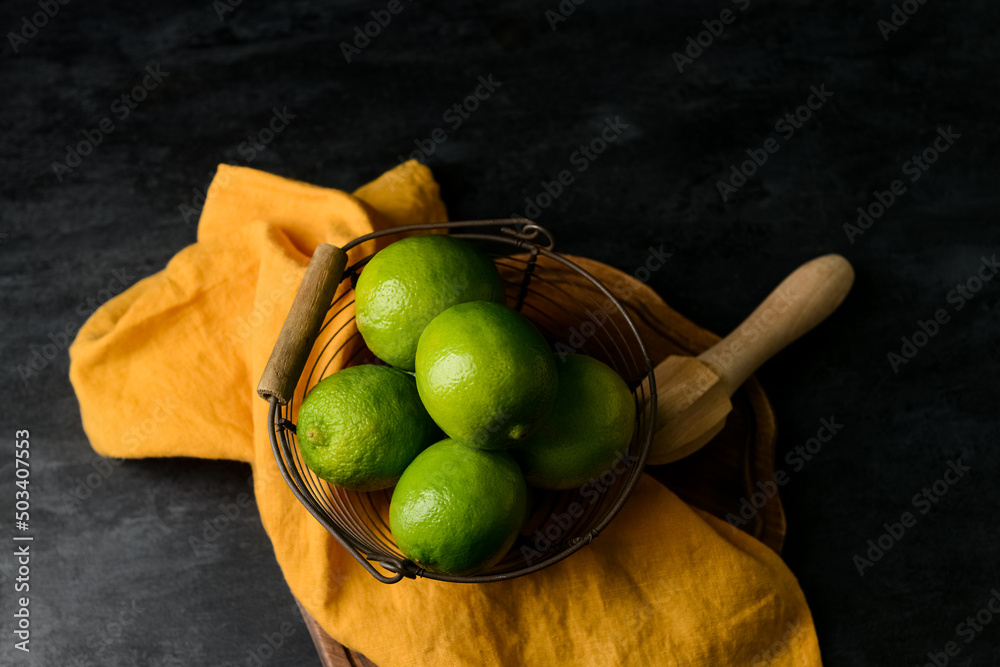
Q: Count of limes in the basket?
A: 5